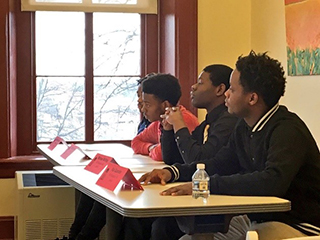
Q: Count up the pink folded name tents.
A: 4